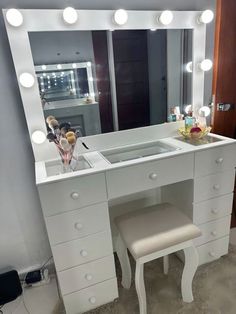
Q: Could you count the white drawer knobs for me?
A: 11